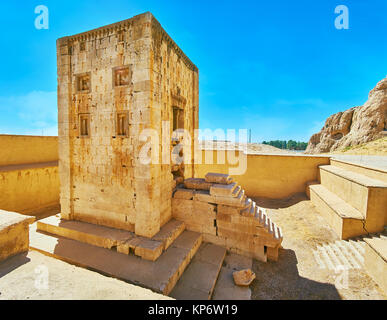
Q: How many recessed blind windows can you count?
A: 4